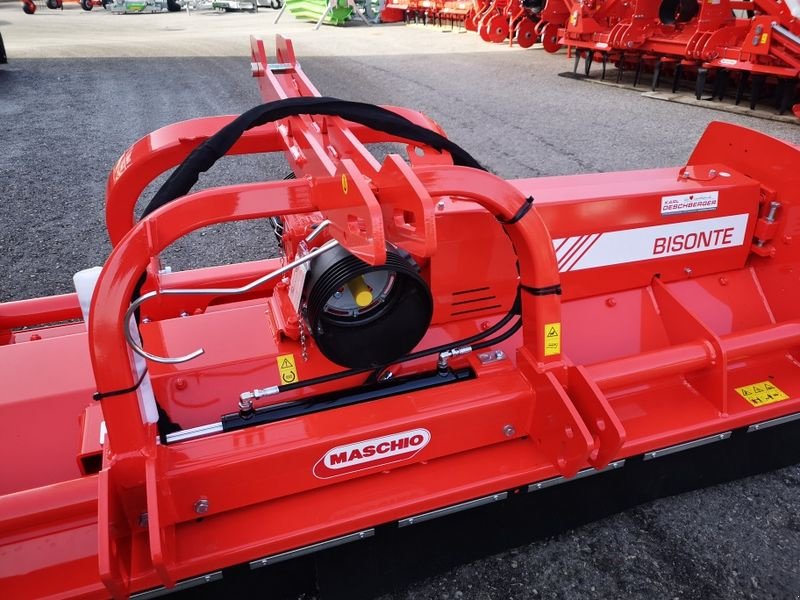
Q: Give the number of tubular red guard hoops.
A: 2